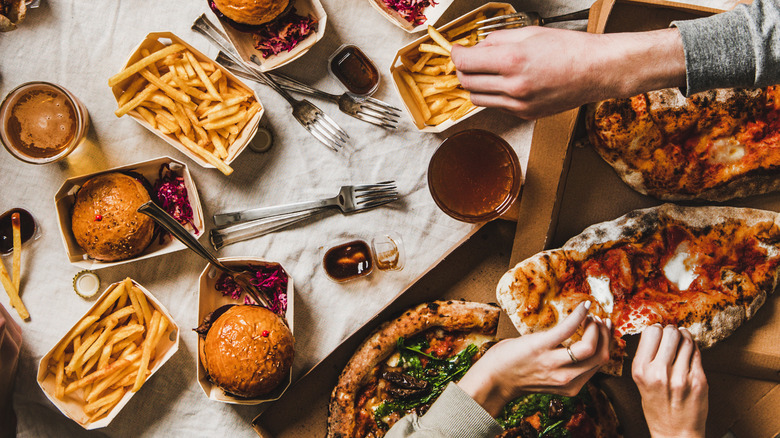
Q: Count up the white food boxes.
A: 7